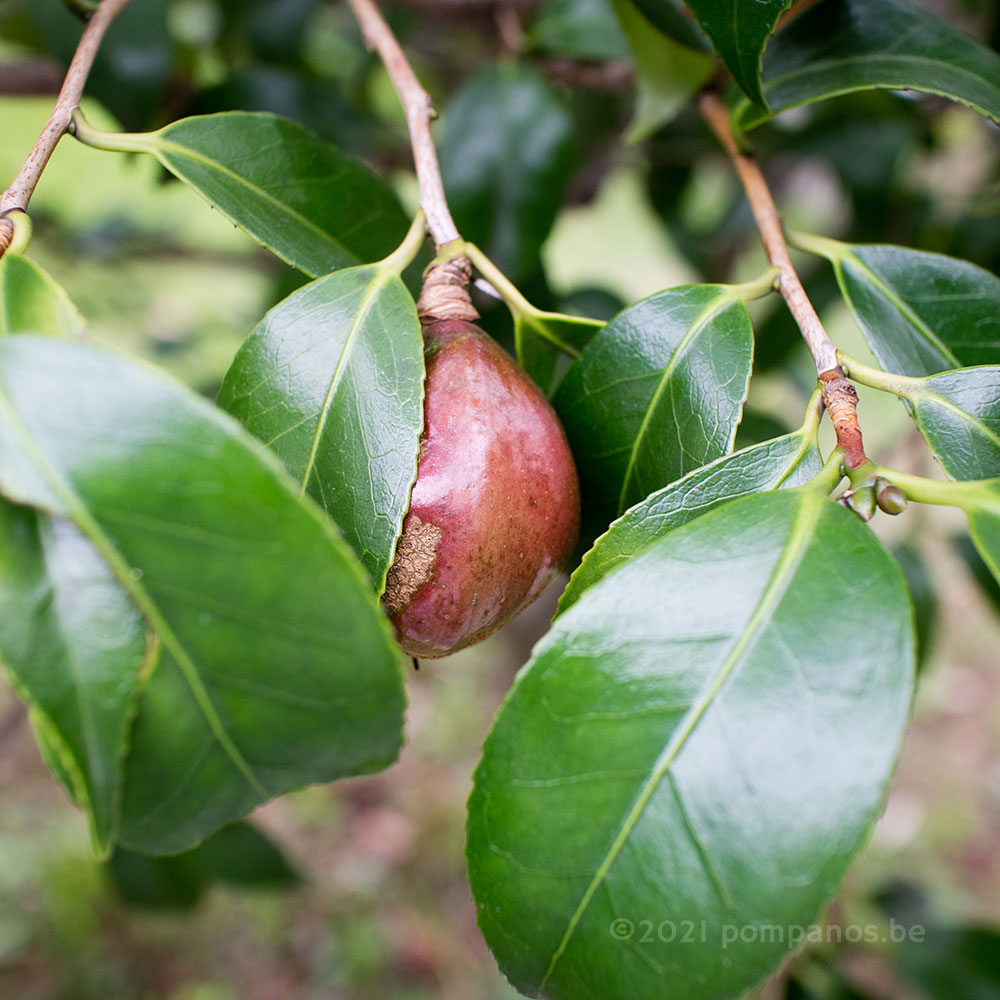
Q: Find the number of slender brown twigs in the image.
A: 3